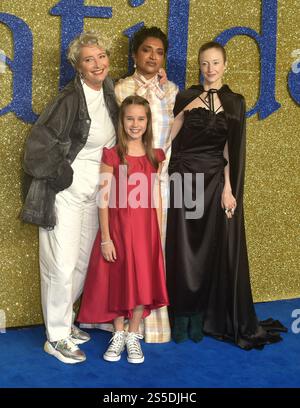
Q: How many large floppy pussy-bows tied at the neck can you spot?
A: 1